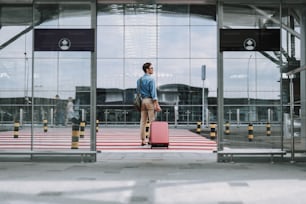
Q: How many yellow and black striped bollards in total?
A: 11